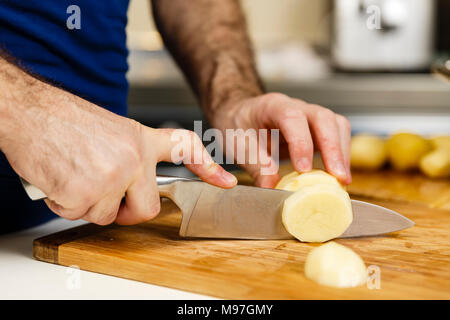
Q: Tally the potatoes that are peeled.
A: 1